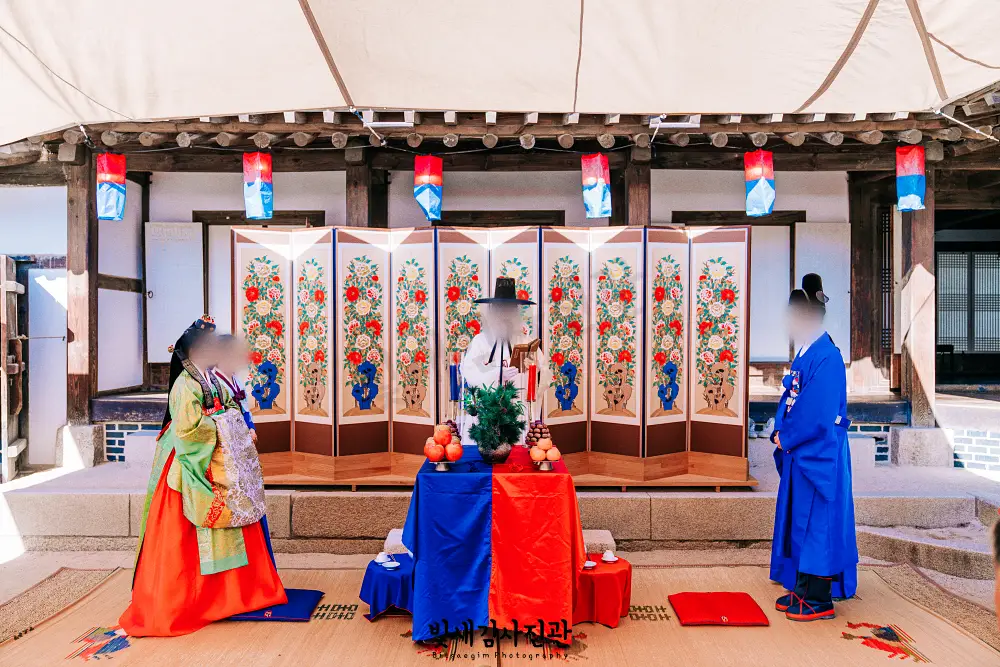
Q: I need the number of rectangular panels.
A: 10